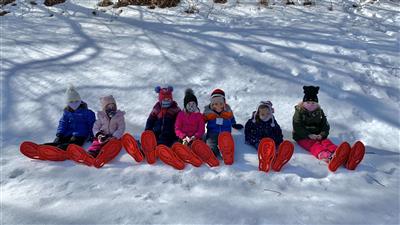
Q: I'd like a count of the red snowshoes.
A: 14